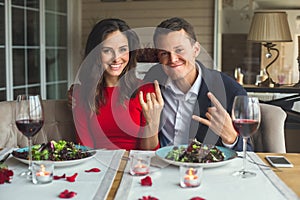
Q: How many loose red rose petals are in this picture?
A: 7